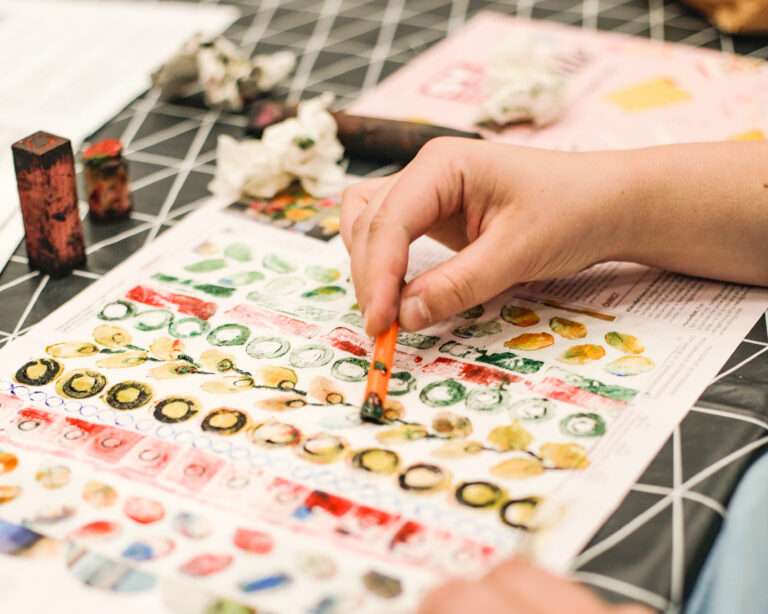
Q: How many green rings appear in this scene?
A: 12